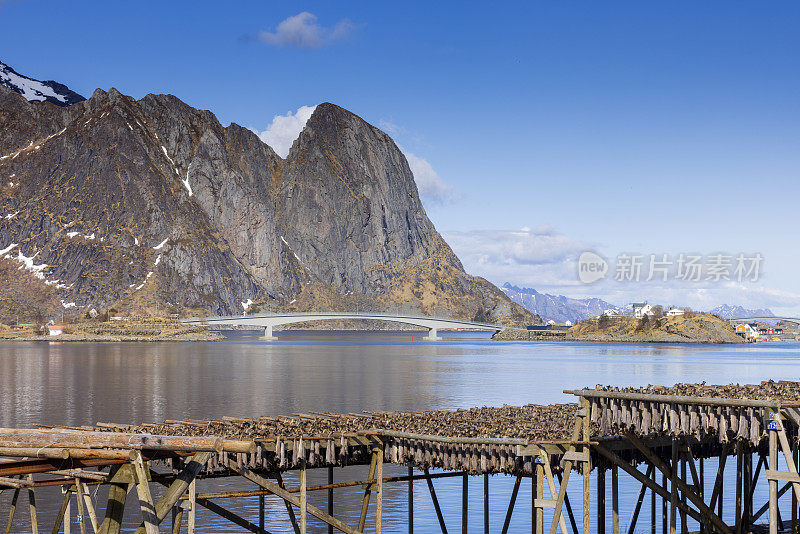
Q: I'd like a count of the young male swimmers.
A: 0